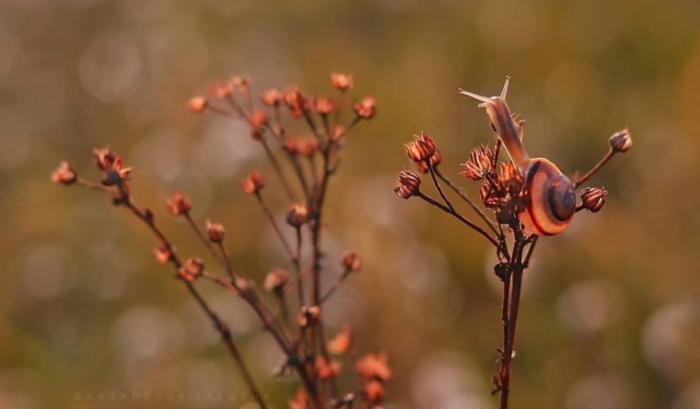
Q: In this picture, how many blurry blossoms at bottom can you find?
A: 5